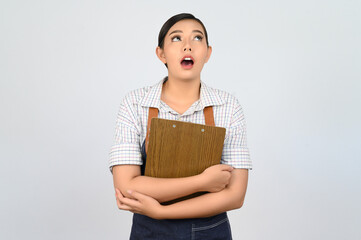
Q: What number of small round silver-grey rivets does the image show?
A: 2